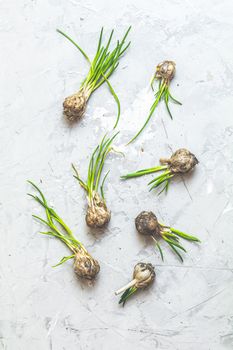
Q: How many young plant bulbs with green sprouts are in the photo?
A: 7